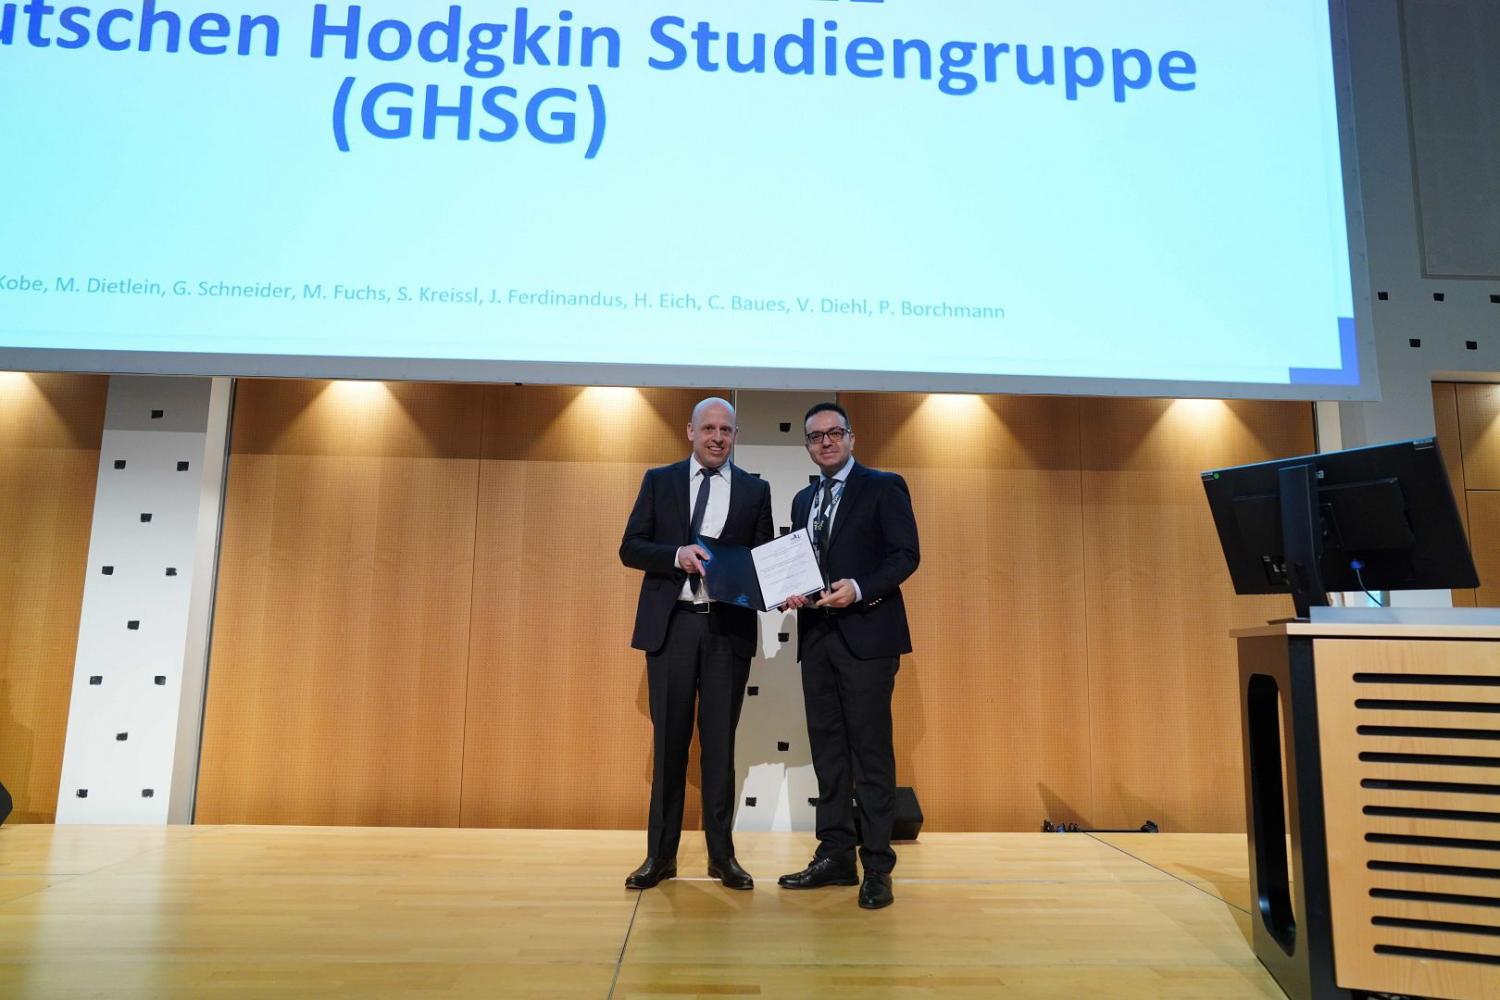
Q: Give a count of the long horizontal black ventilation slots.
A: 11